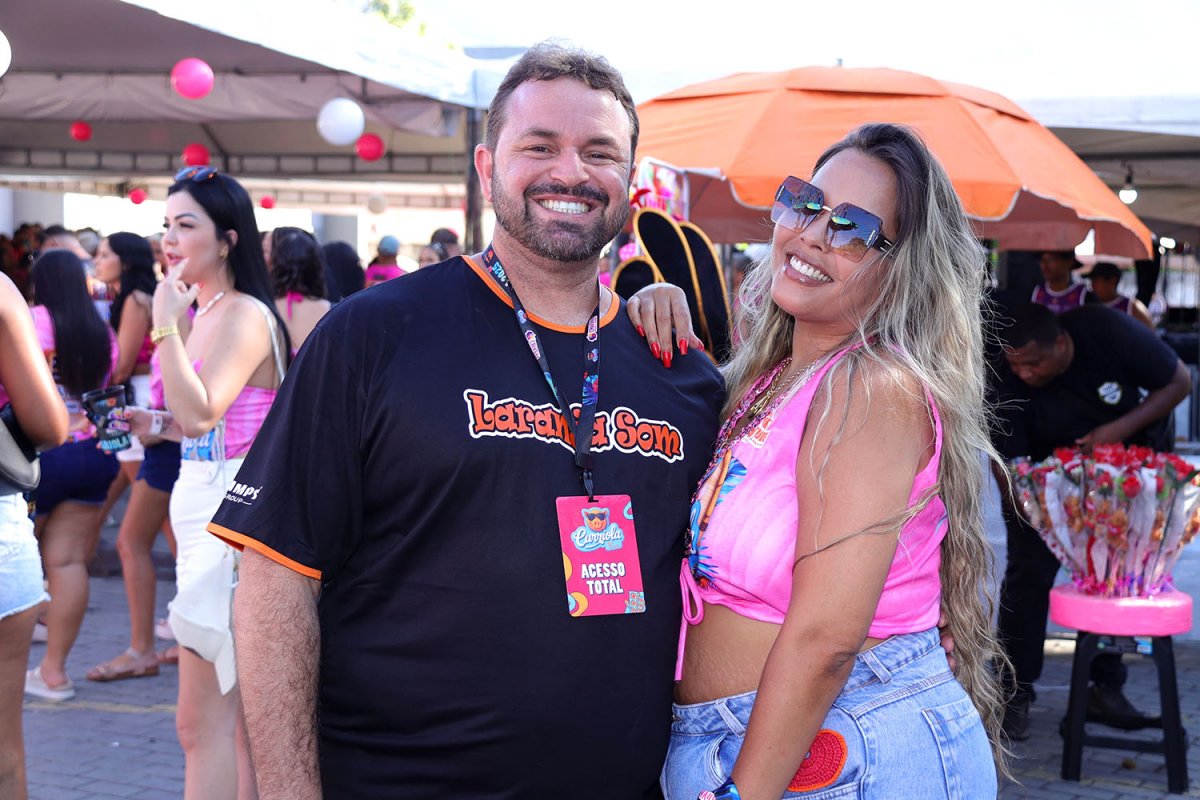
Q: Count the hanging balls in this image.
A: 9